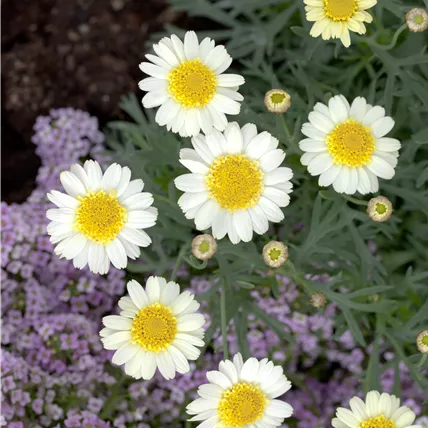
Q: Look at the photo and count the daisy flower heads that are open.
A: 8